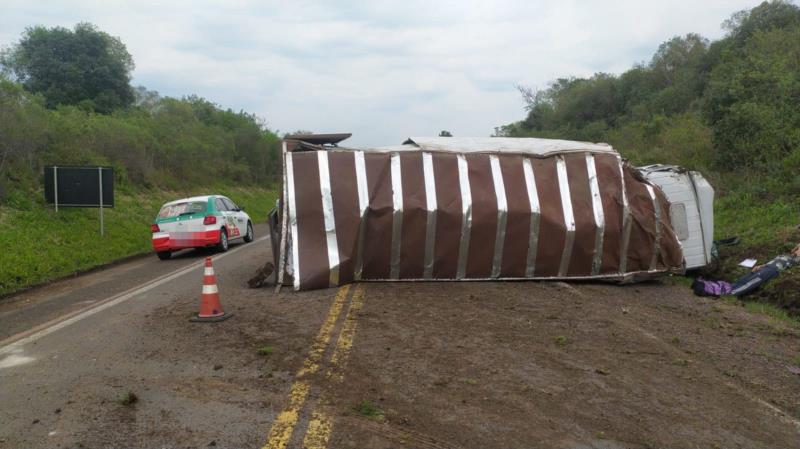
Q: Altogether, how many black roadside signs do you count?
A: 1